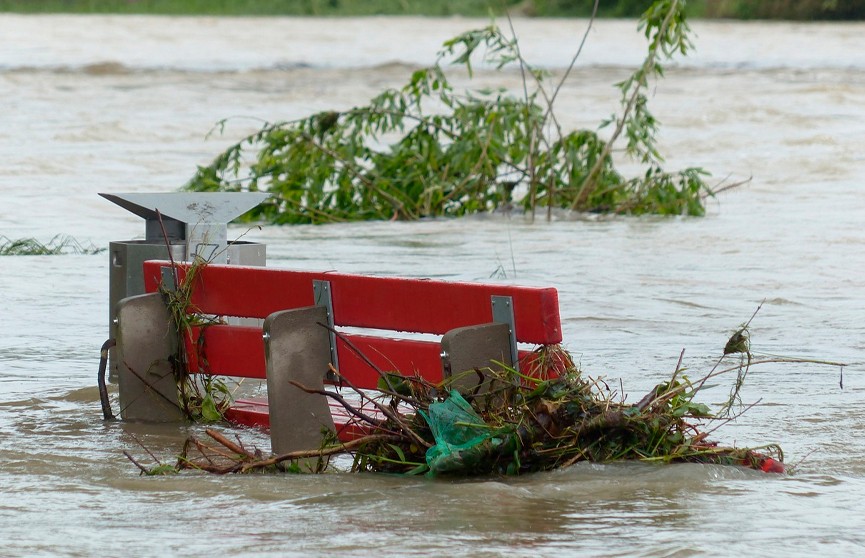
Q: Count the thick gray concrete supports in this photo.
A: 3